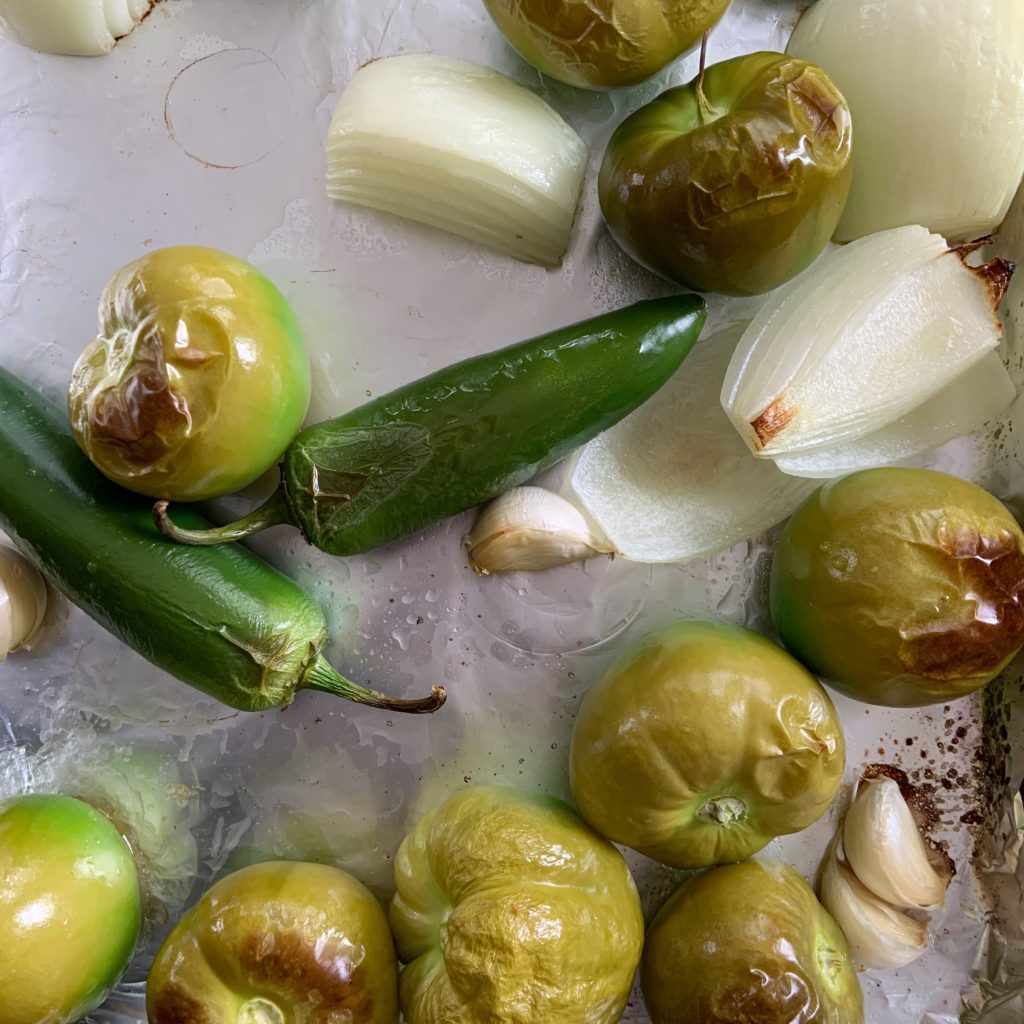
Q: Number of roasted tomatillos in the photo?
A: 9